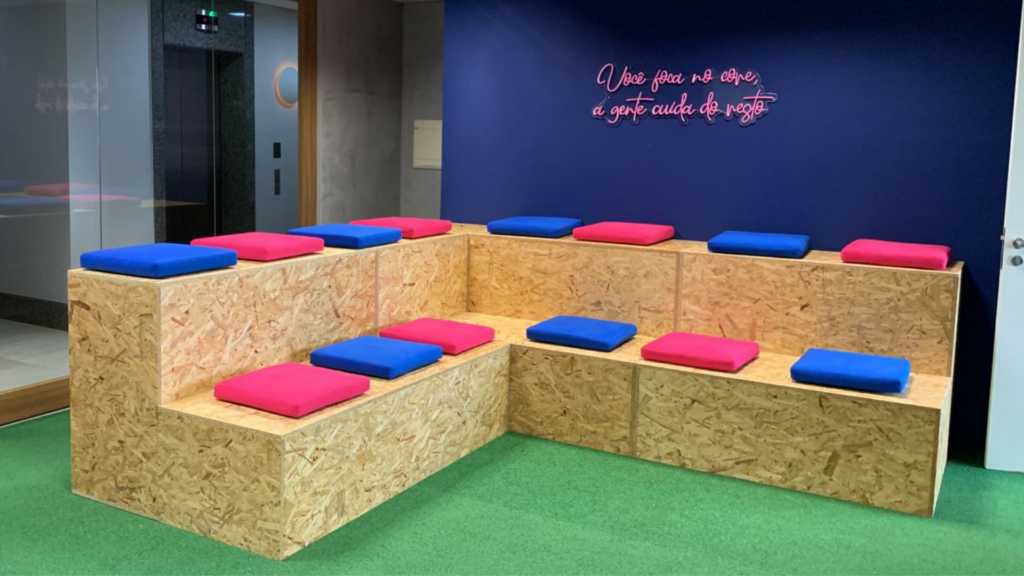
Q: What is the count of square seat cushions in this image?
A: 14